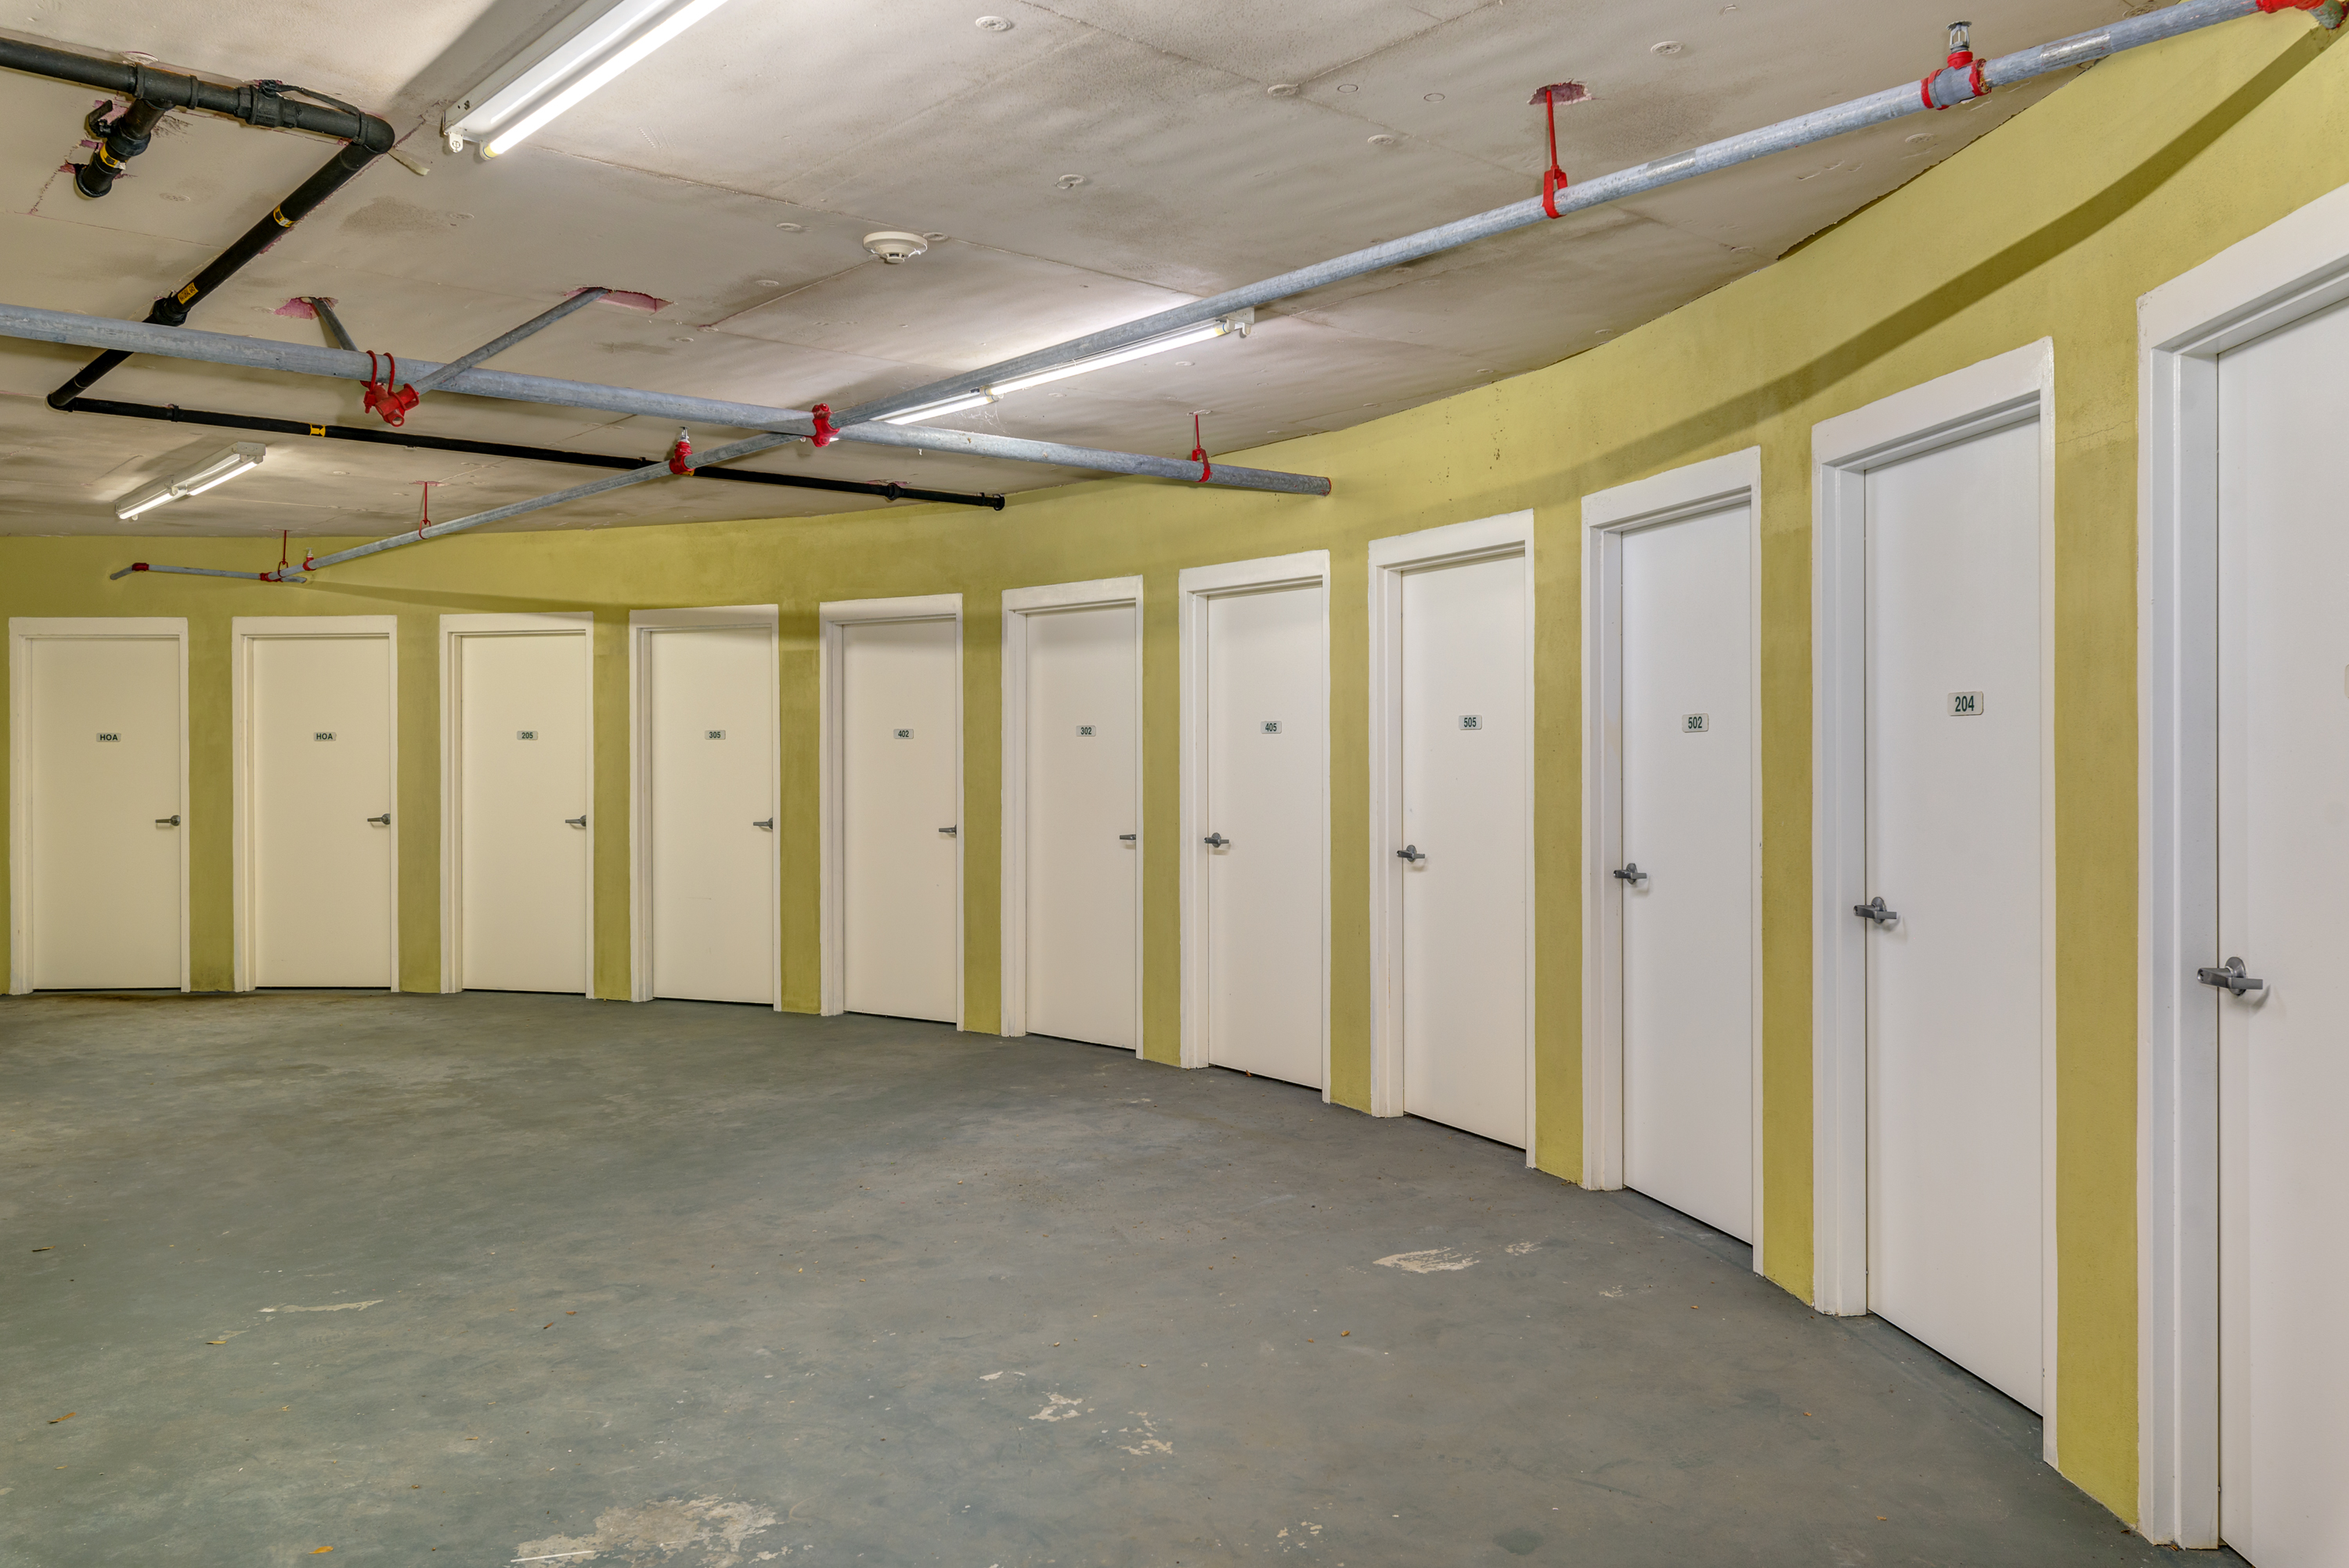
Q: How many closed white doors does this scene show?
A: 11